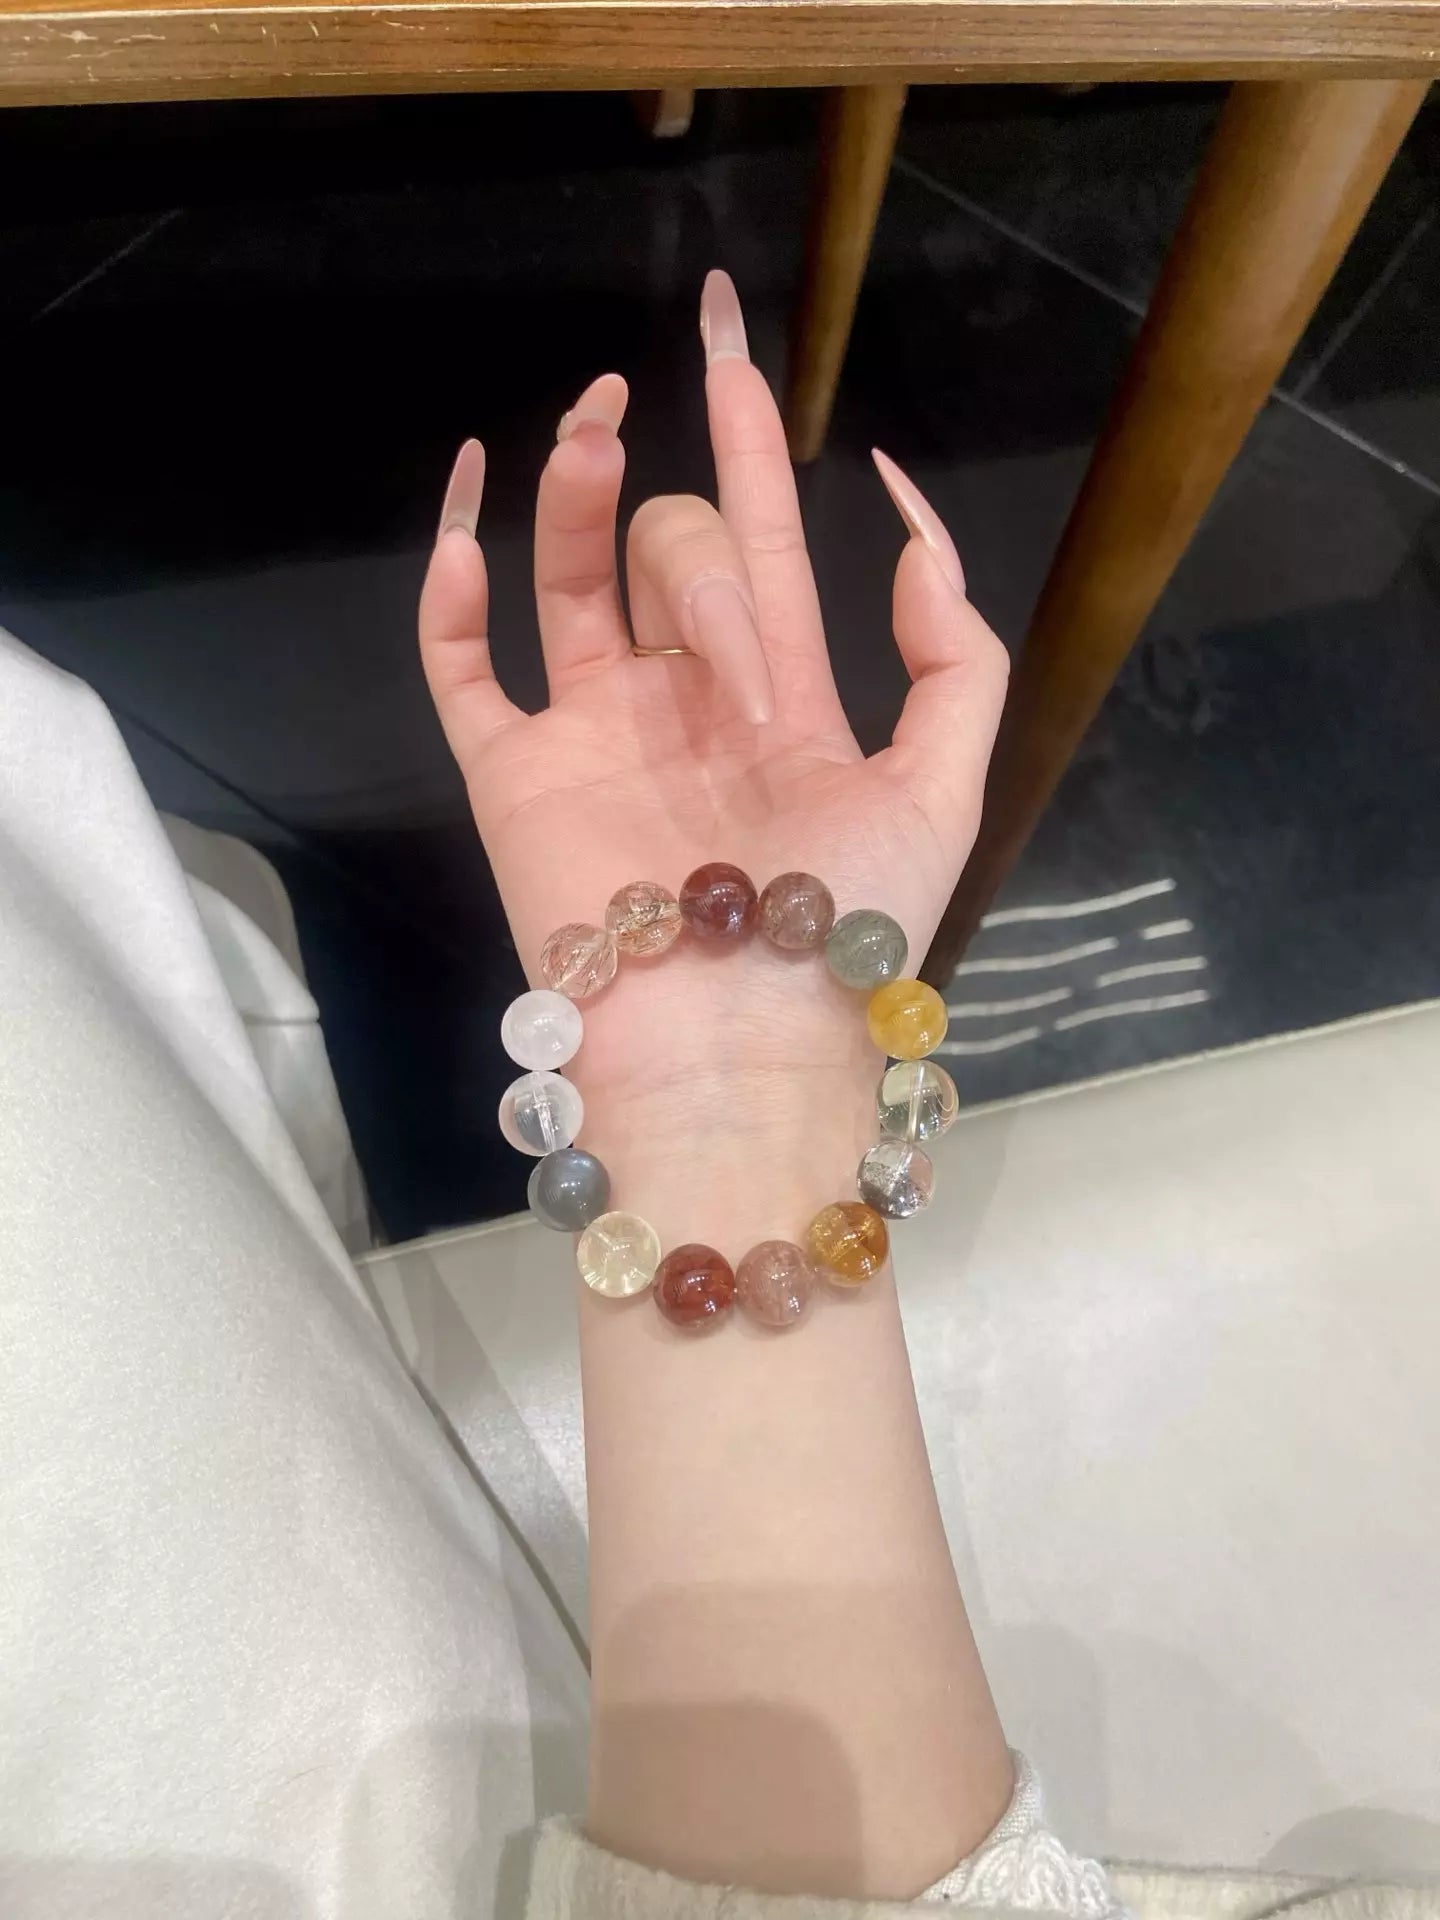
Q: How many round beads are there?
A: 15